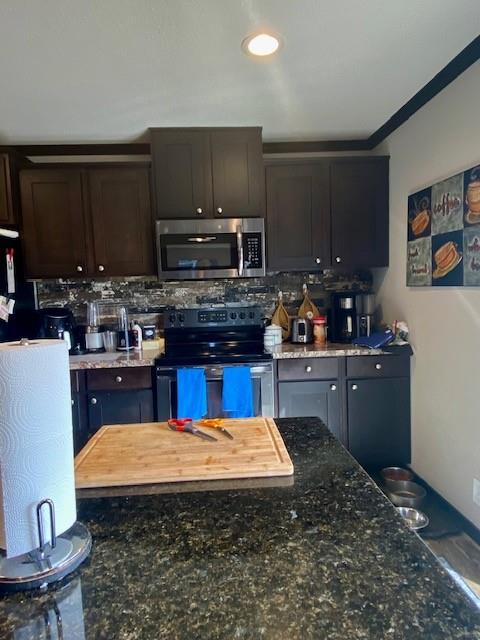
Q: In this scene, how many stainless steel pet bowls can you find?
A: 3